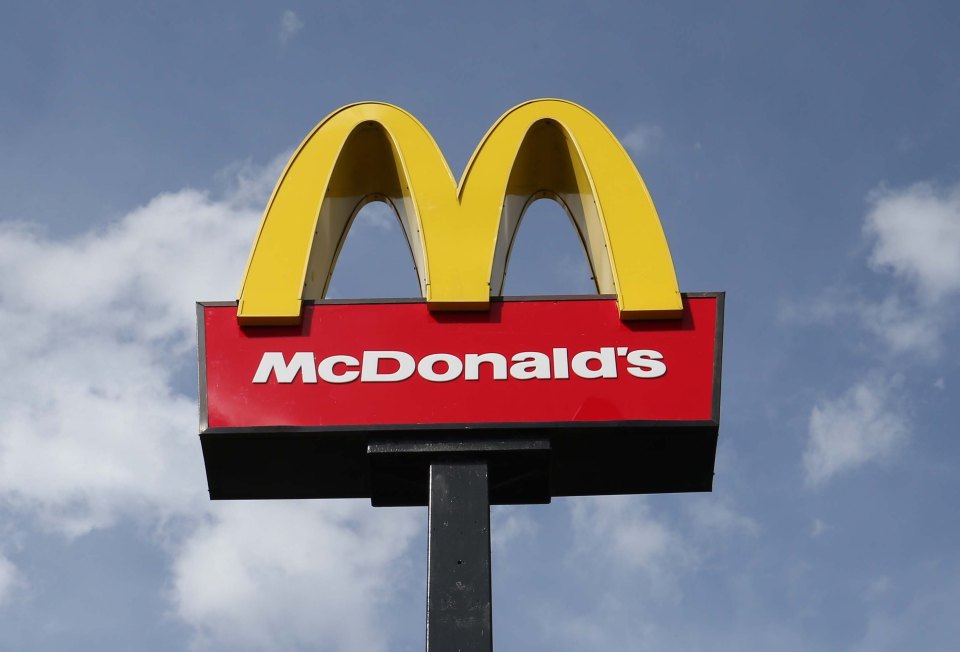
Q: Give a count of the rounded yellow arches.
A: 2